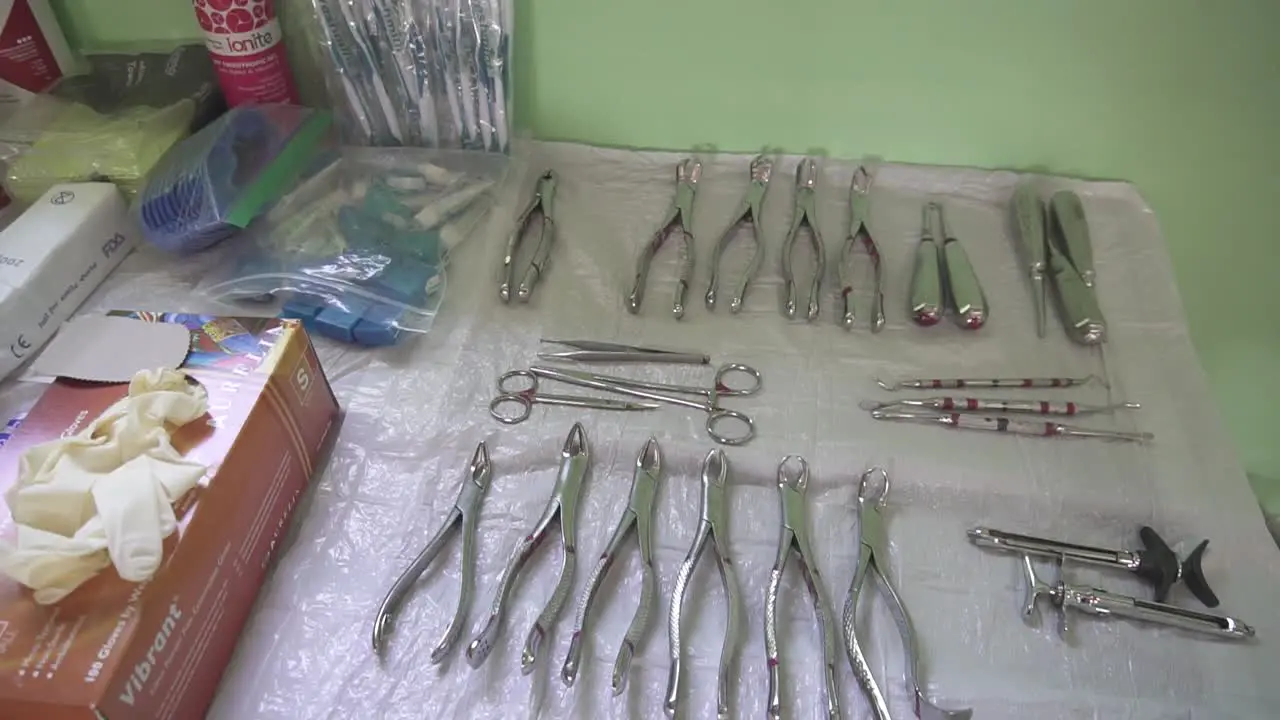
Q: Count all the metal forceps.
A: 11